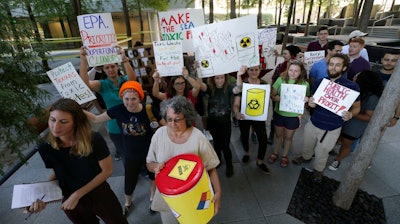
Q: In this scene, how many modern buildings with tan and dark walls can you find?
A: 1